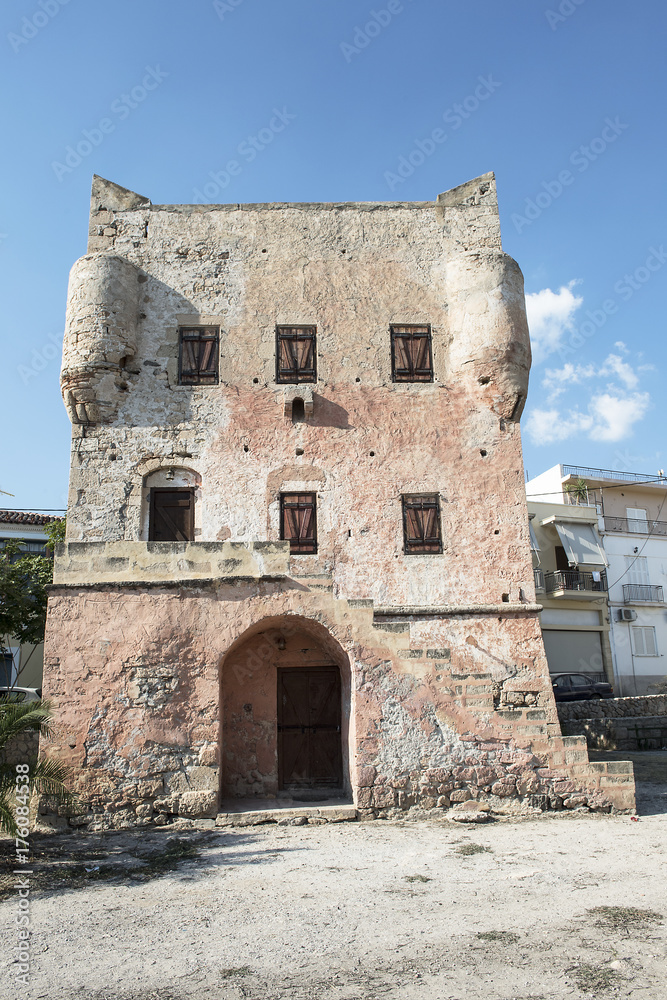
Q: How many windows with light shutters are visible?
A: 3